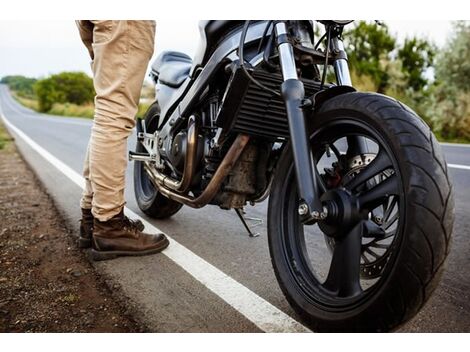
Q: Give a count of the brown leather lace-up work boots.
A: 2